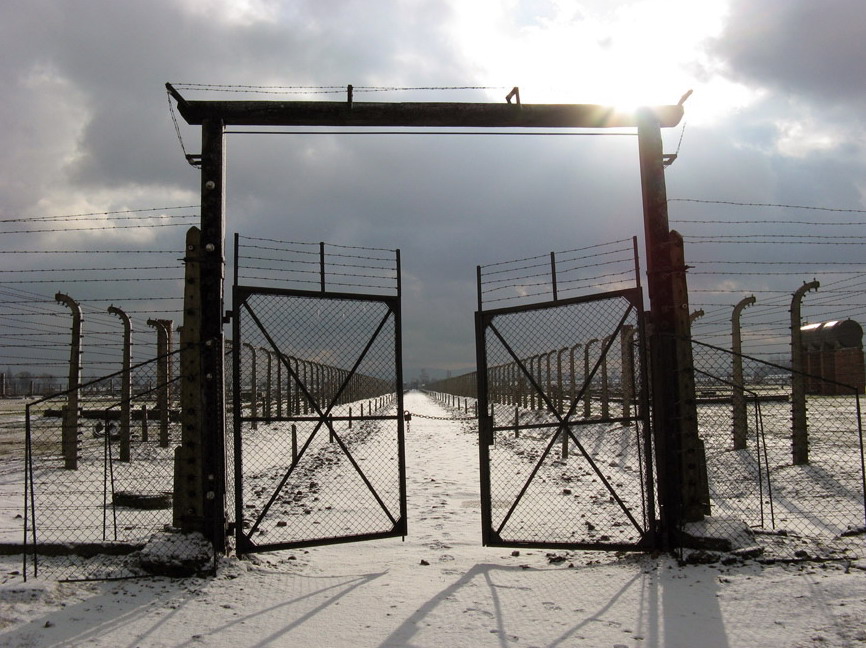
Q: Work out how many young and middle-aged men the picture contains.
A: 0